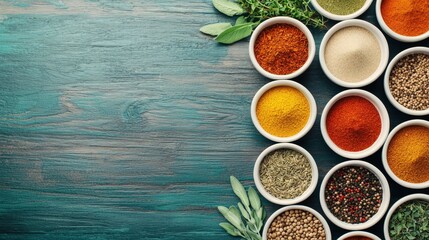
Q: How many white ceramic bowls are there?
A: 13